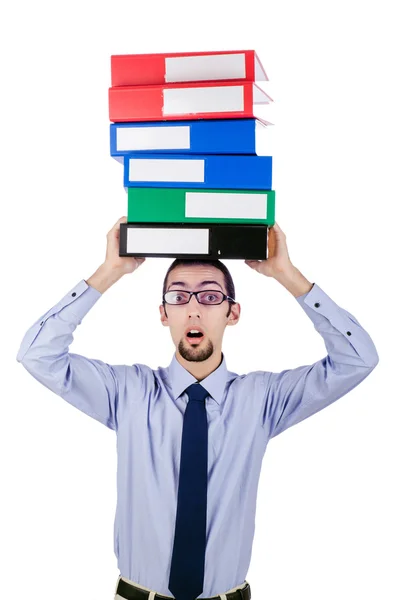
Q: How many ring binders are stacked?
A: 6